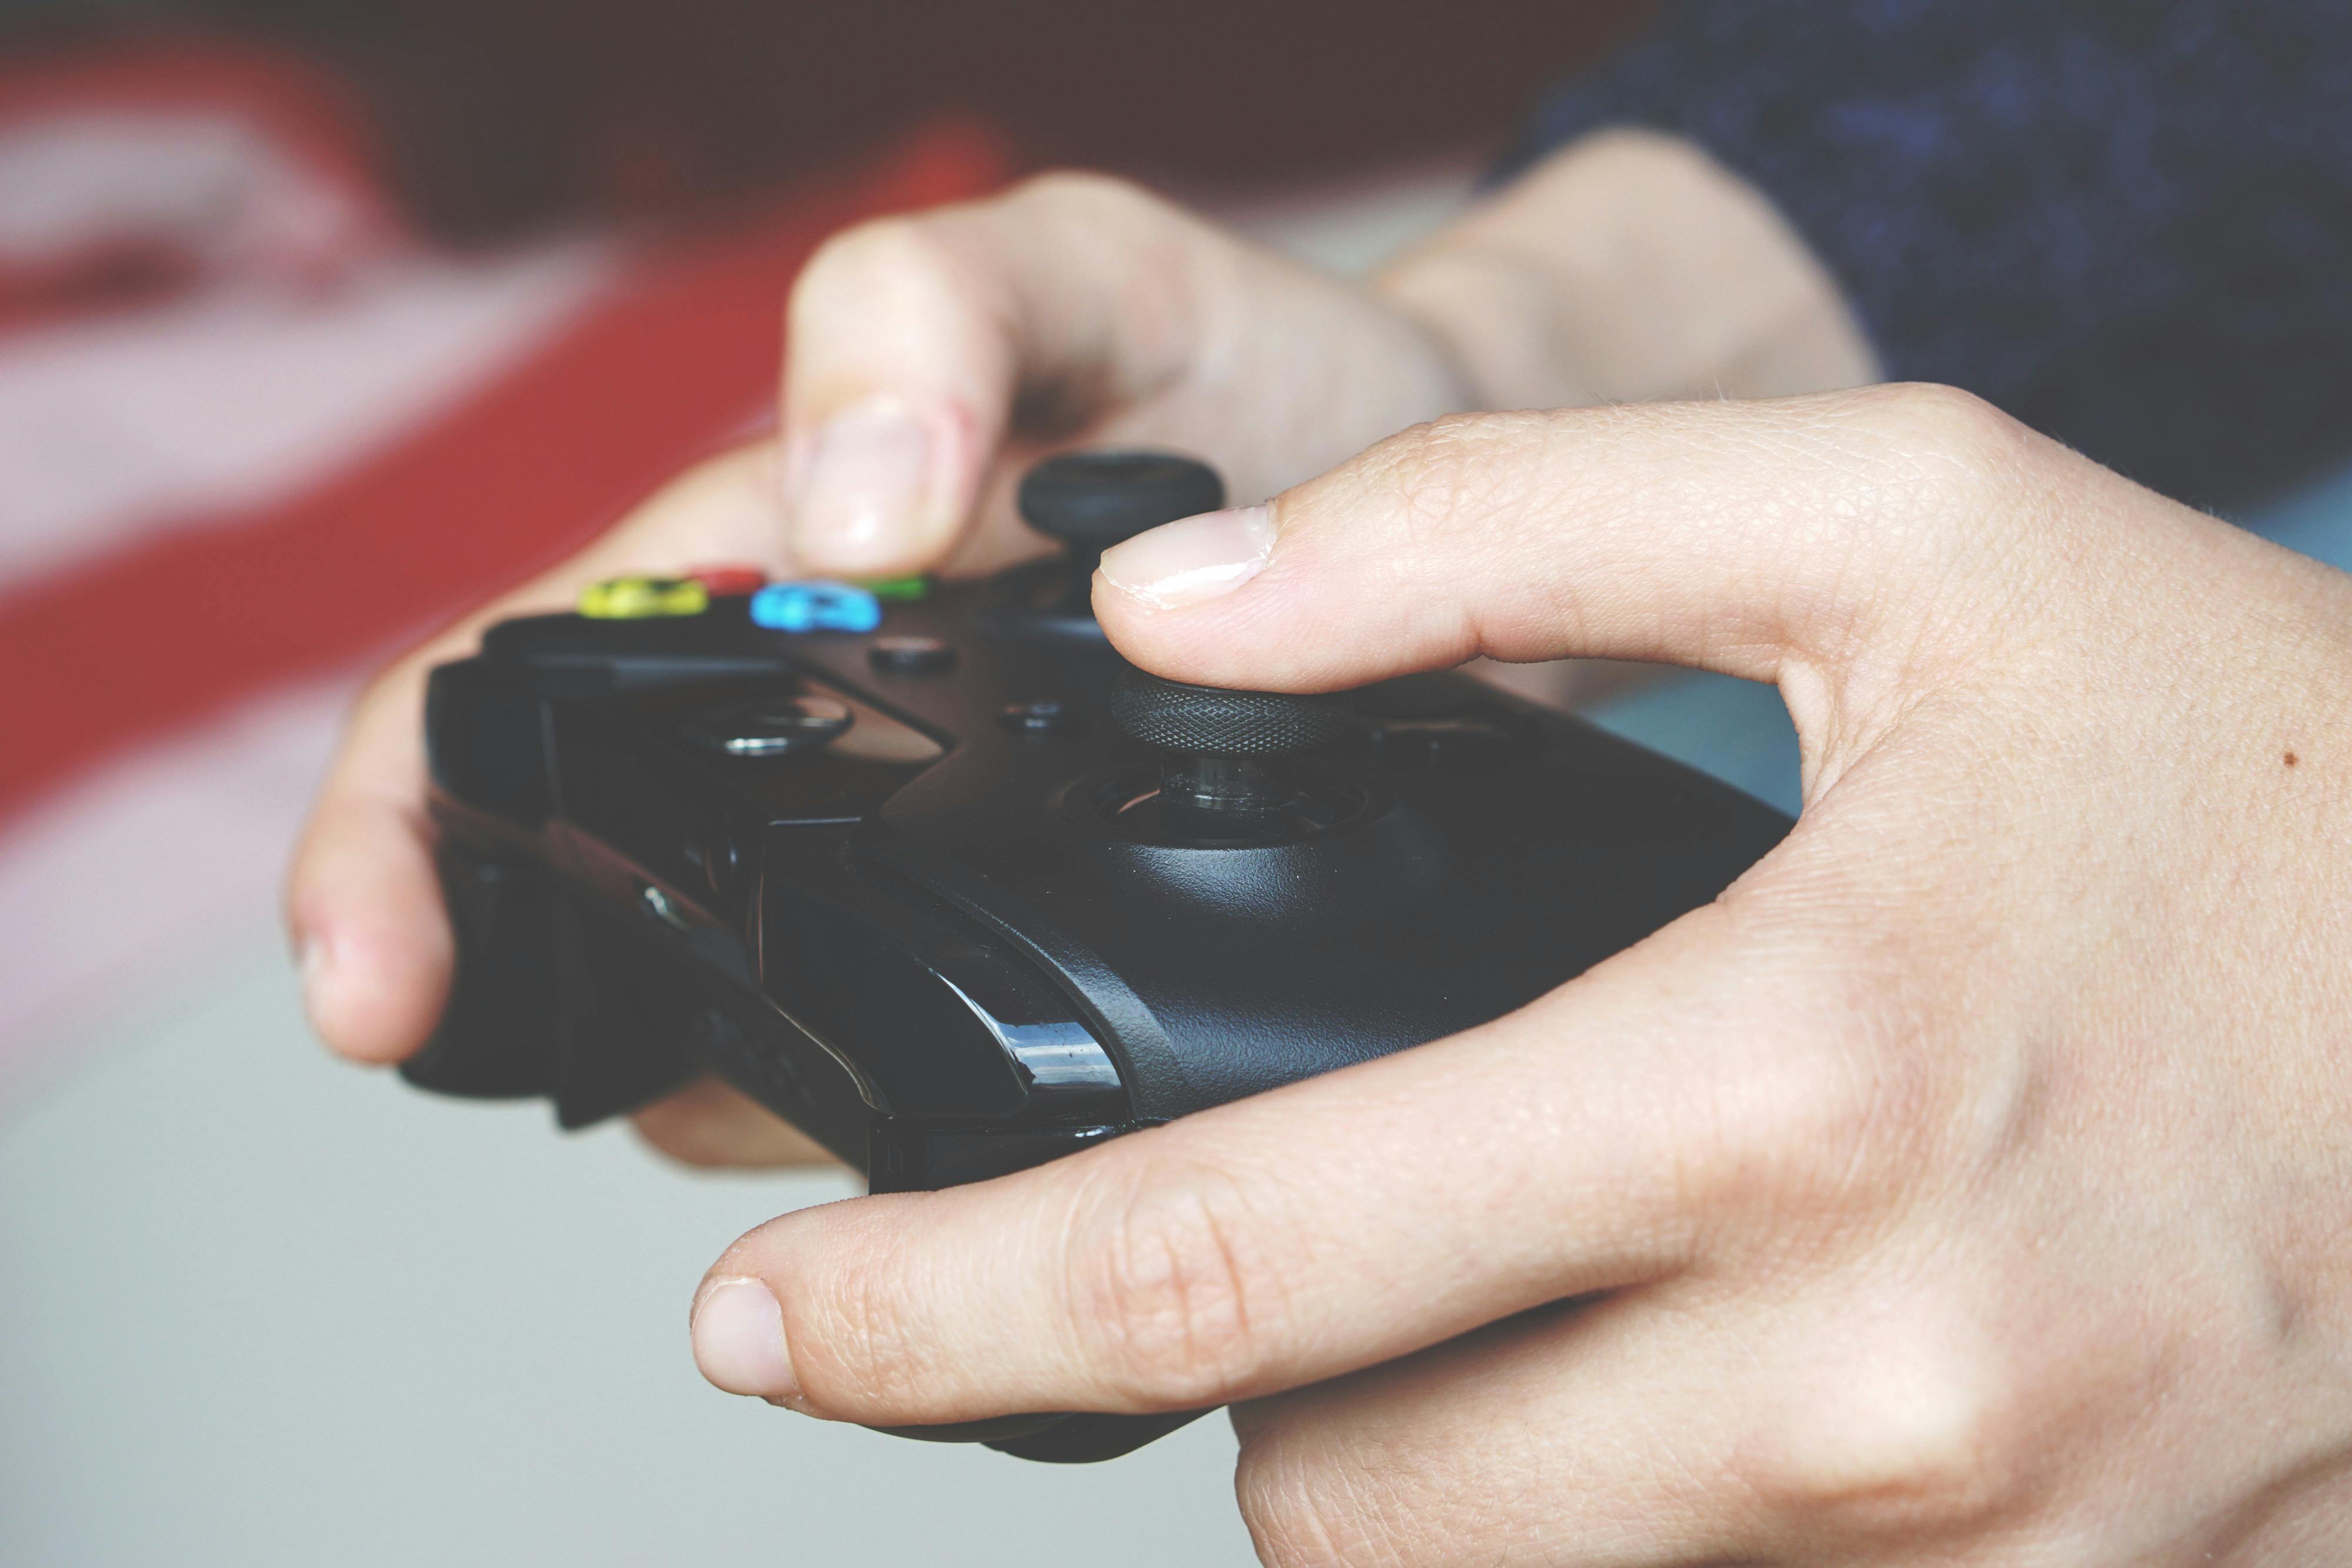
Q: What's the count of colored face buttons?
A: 4